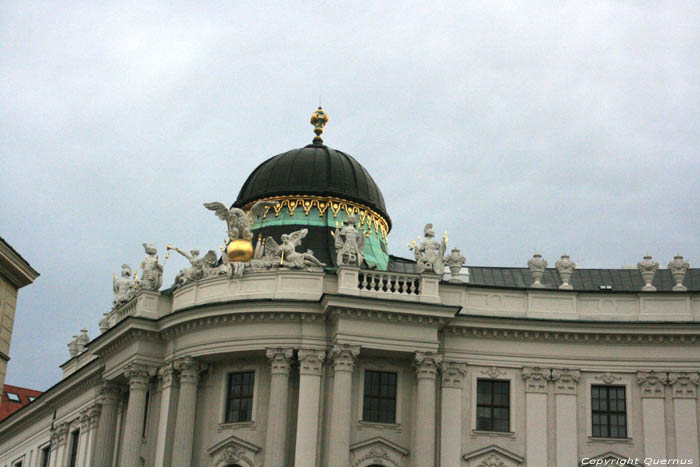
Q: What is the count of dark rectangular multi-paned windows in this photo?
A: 4